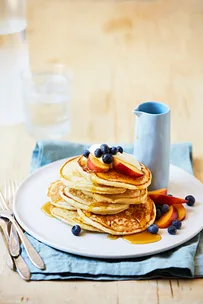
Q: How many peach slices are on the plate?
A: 6